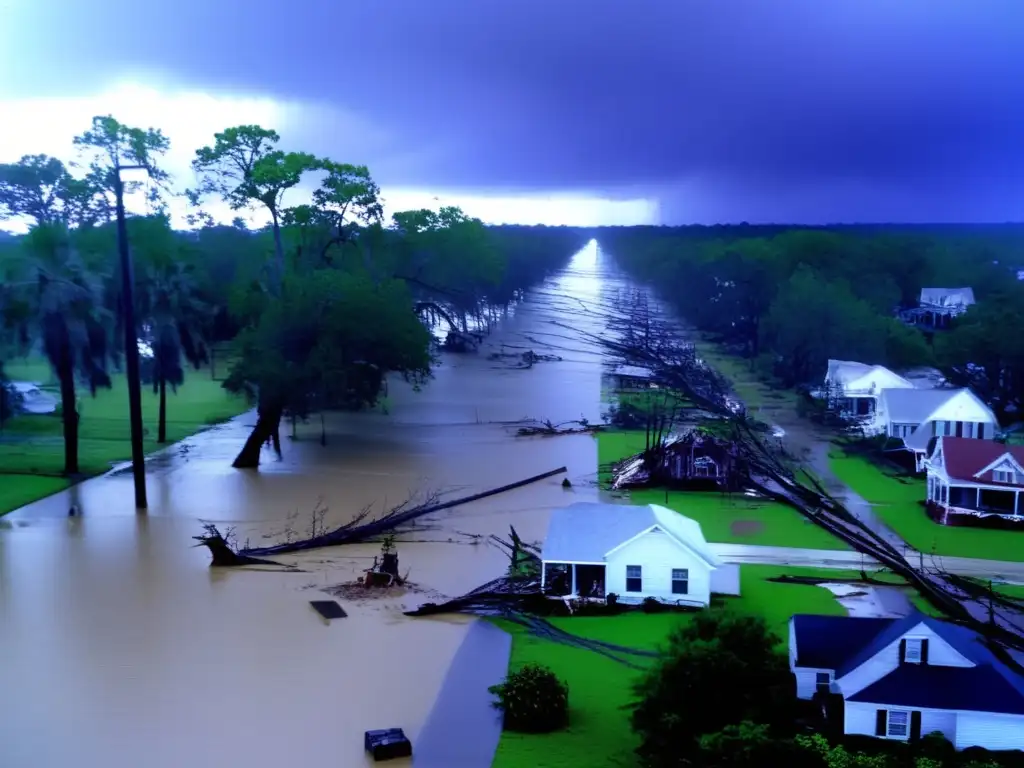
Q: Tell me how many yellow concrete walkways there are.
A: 0